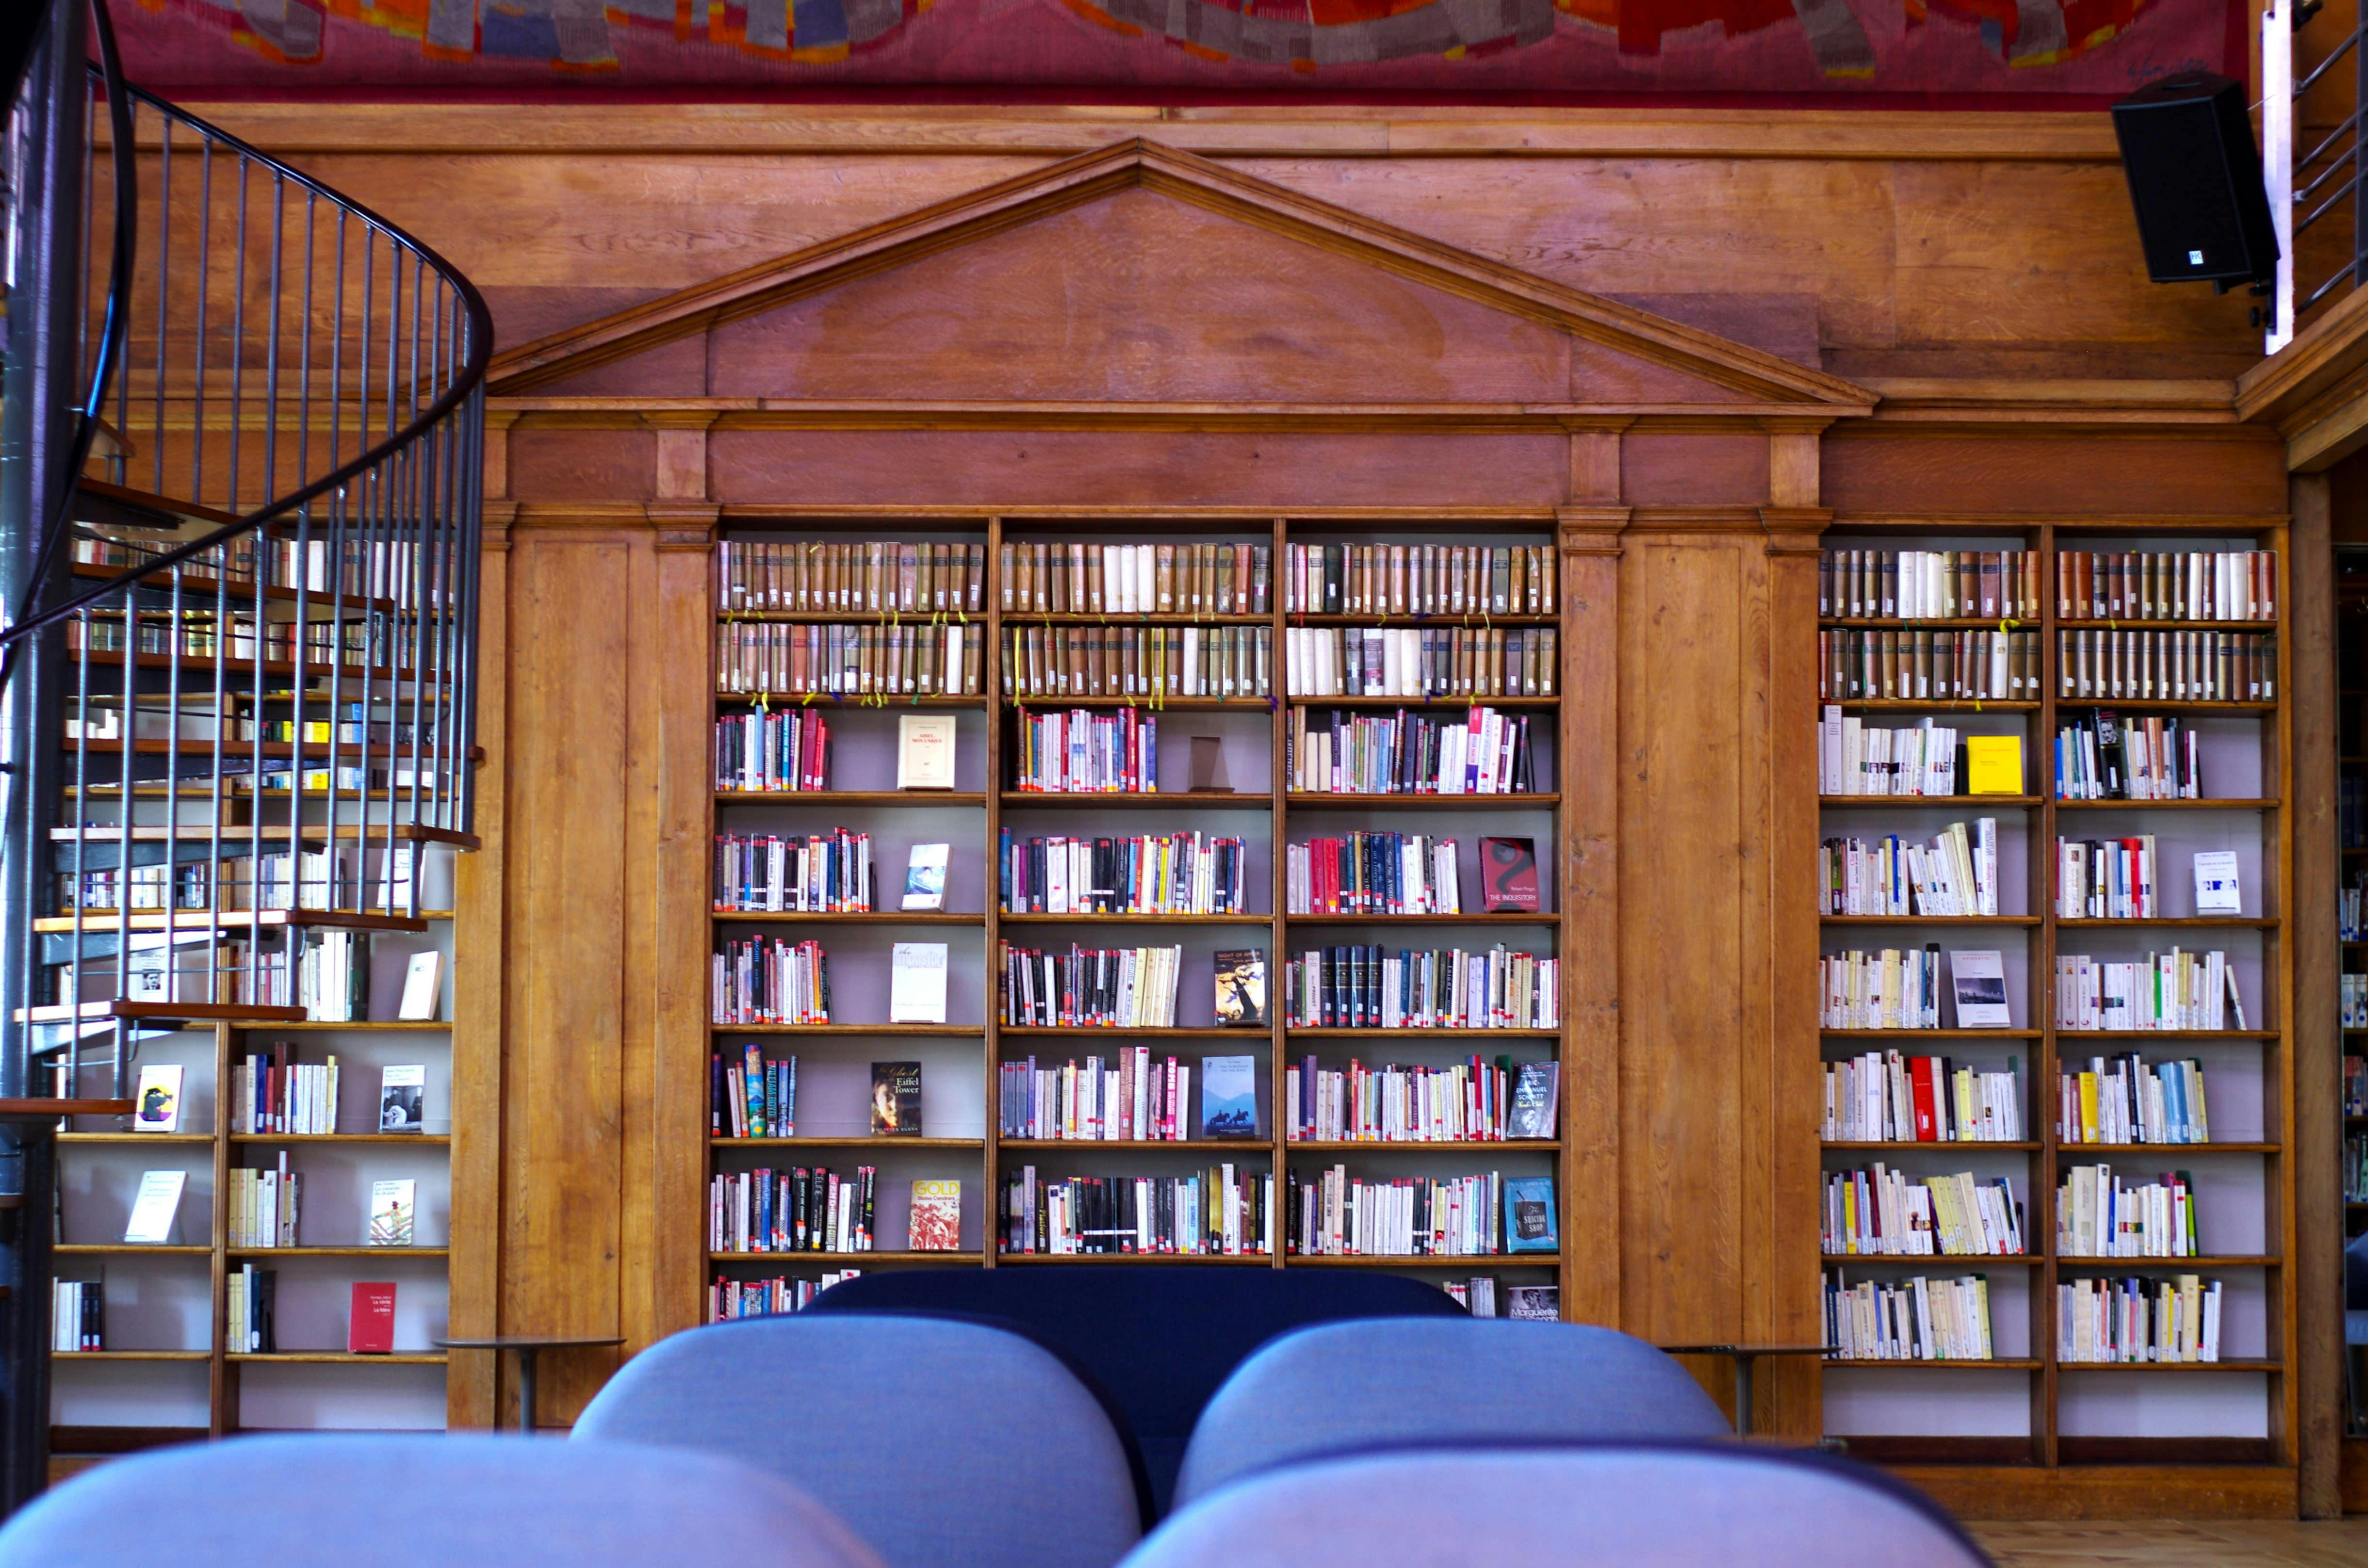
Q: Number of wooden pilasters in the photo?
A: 4